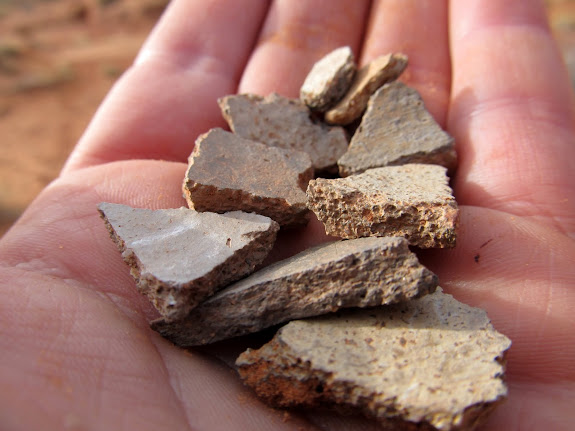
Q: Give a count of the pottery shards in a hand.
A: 9